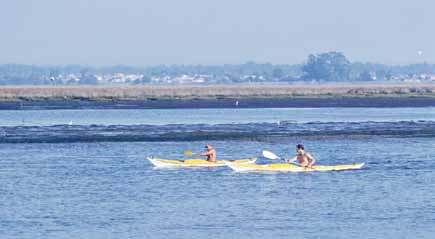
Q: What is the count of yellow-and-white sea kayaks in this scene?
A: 2